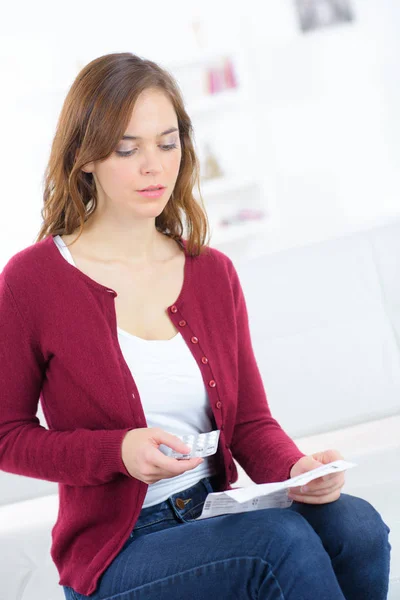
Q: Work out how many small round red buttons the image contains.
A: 6